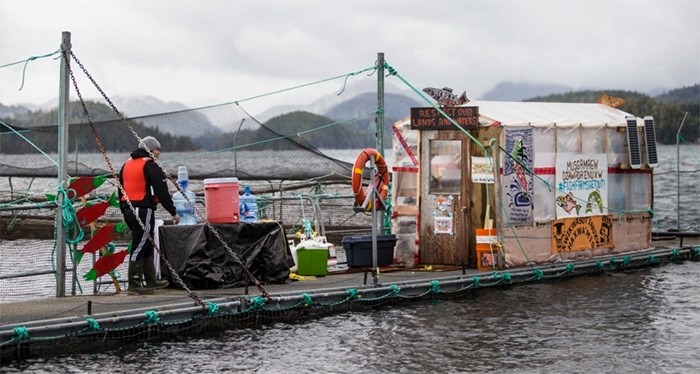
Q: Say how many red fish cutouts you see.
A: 4